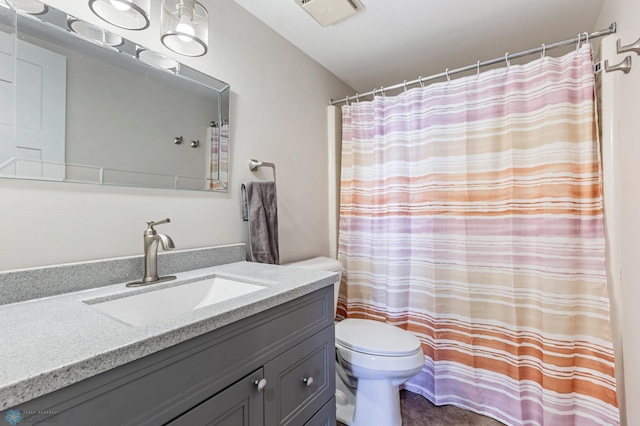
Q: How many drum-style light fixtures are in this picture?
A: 2